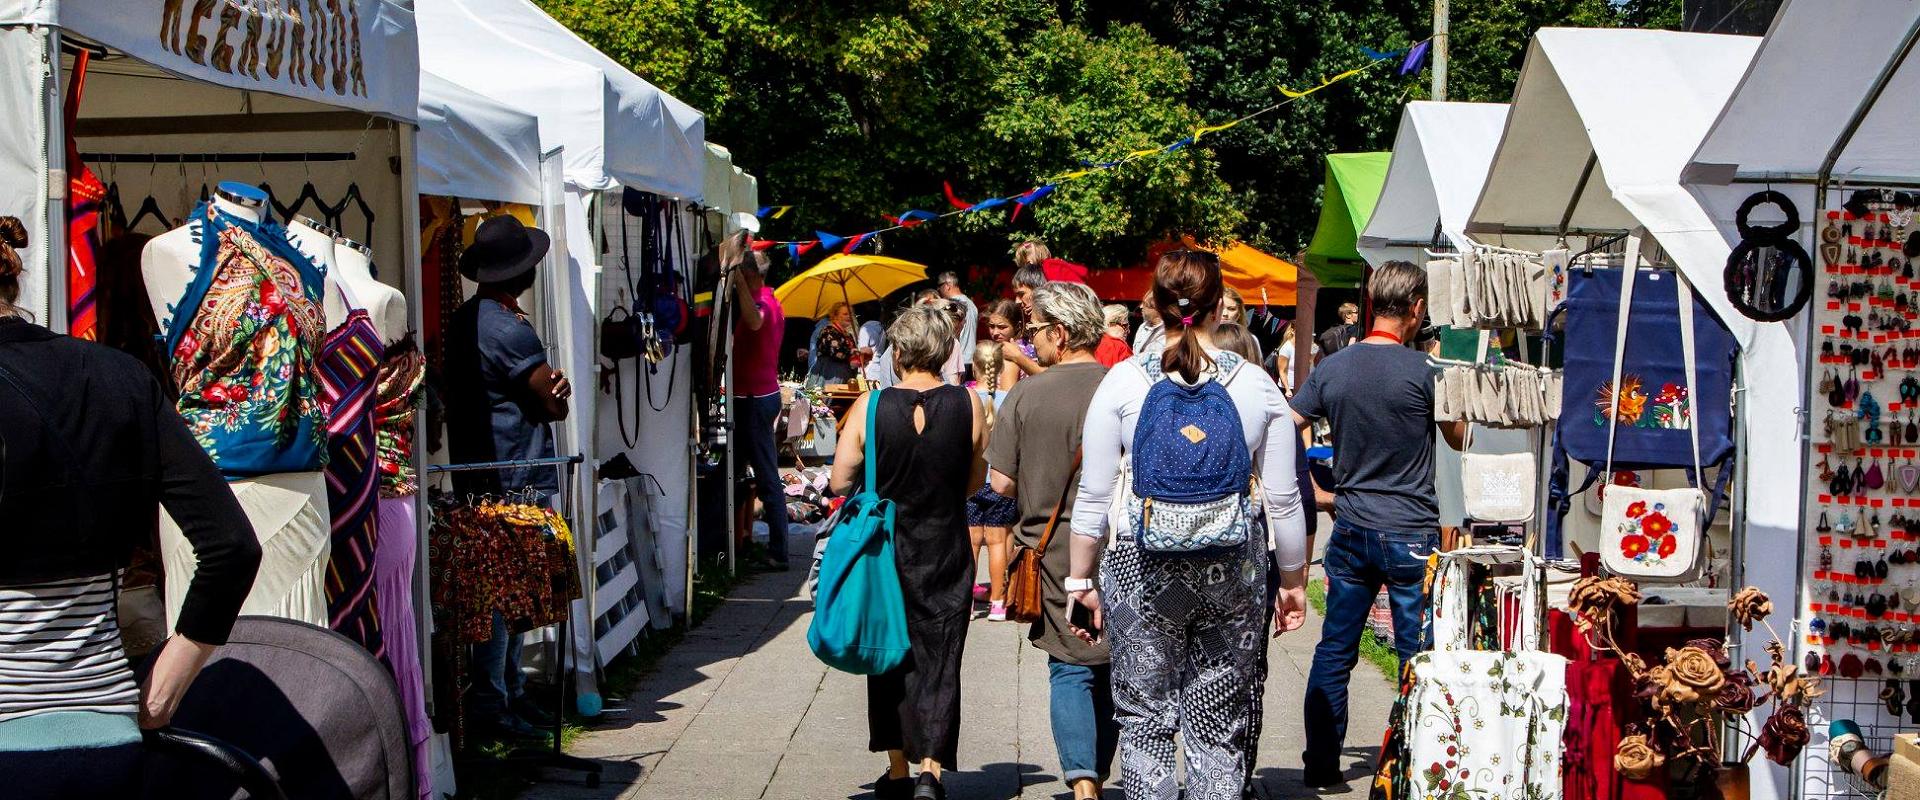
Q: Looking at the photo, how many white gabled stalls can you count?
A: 3